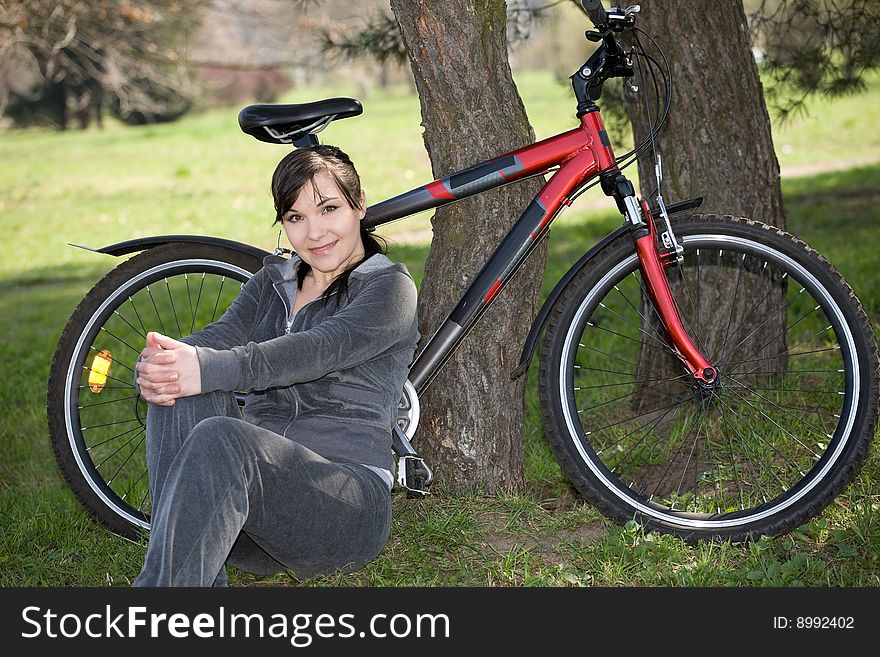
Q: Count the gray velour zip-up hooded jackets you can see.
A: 1